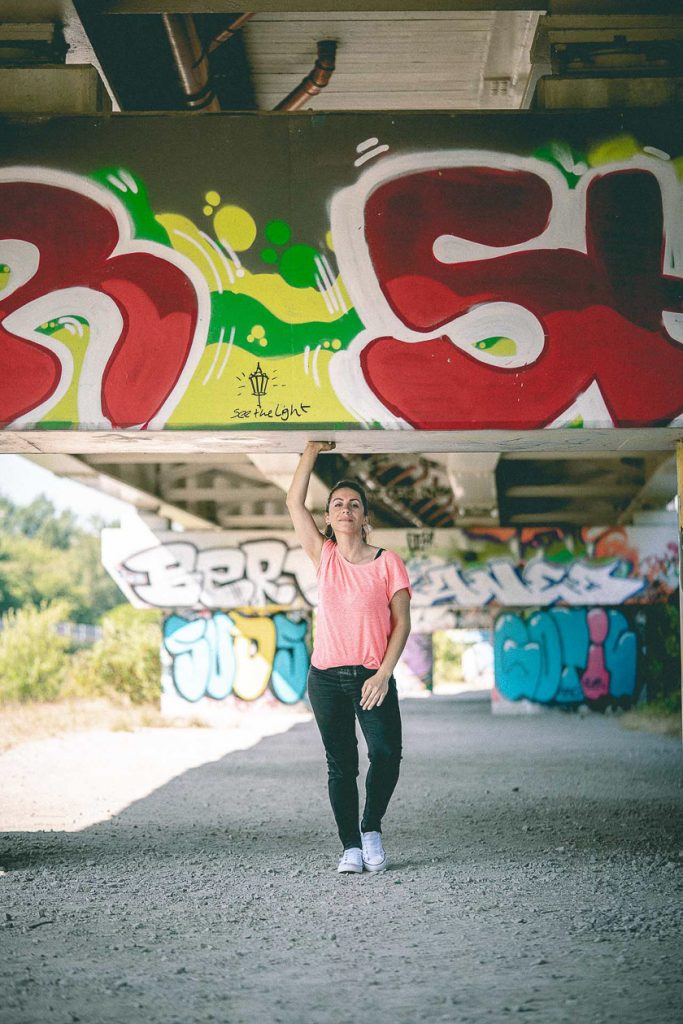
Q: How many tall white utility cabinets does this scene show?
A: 0